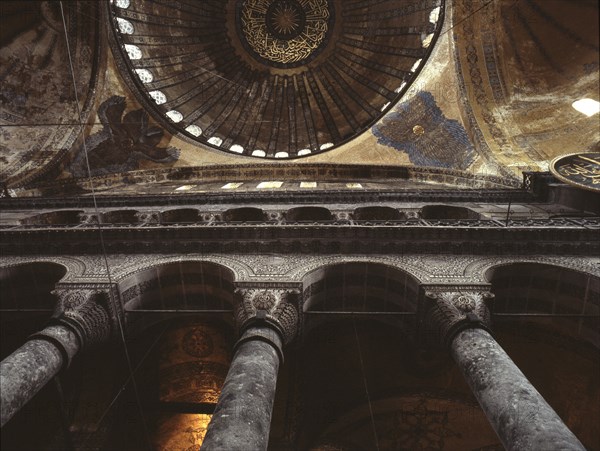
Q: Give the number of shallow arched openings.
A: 7